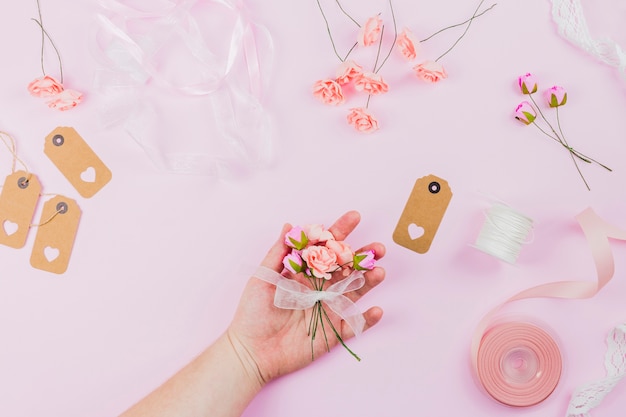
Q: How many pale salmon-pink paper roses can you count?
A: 12